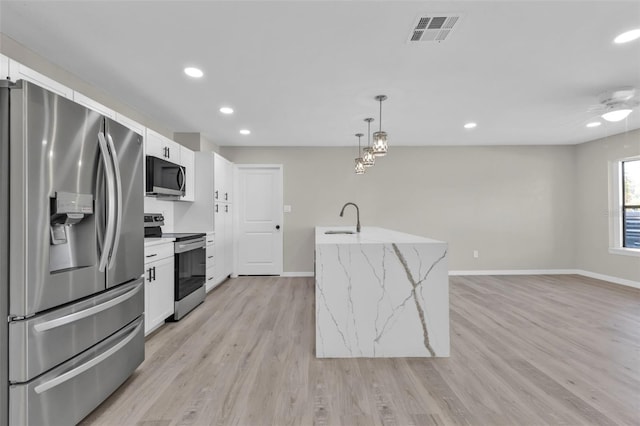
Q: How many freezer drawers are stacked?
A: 2